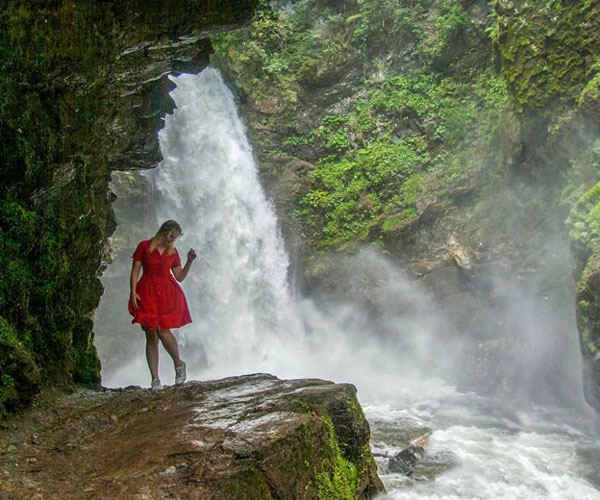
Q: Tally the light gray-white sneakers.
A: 2